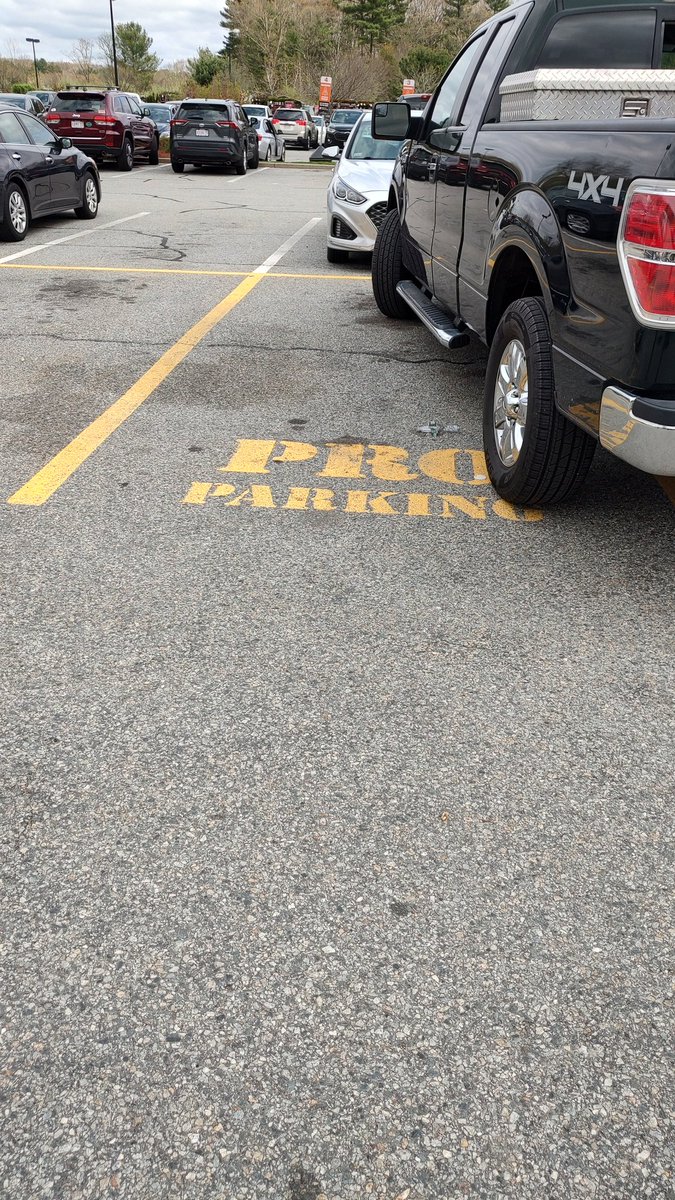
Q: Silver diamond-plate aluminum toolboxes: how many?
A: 1